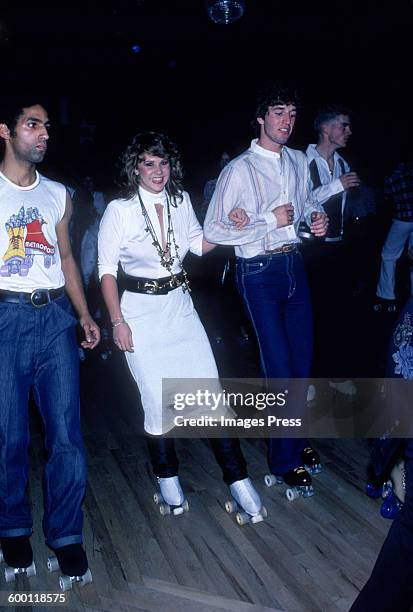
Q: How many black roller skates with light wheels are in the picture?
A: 4